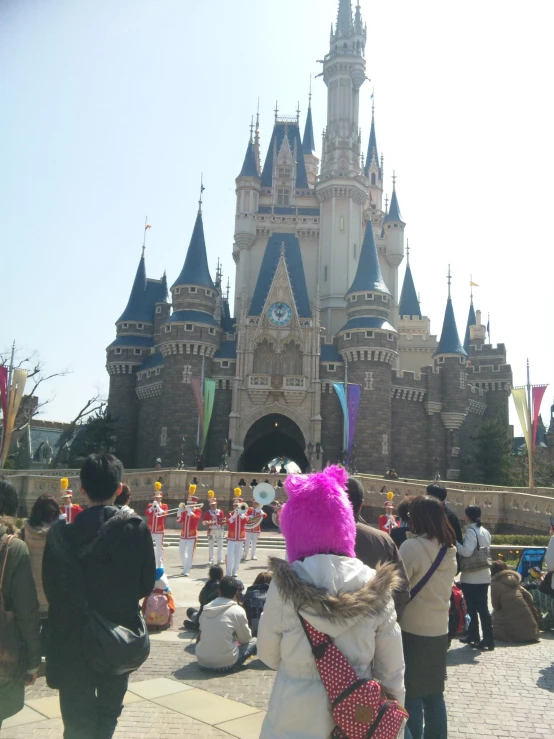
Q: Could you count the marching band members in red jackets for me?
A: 7